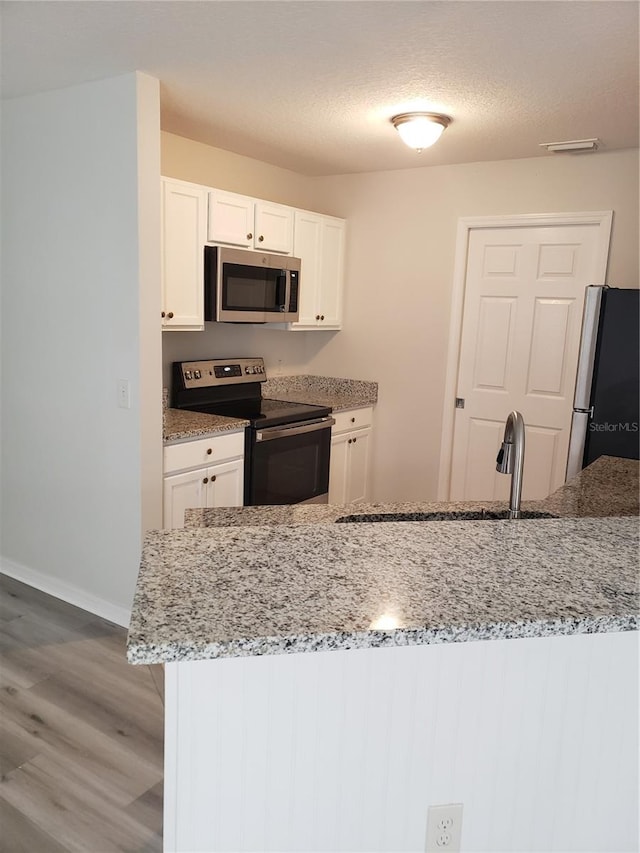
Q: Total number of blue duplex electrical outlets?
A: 0